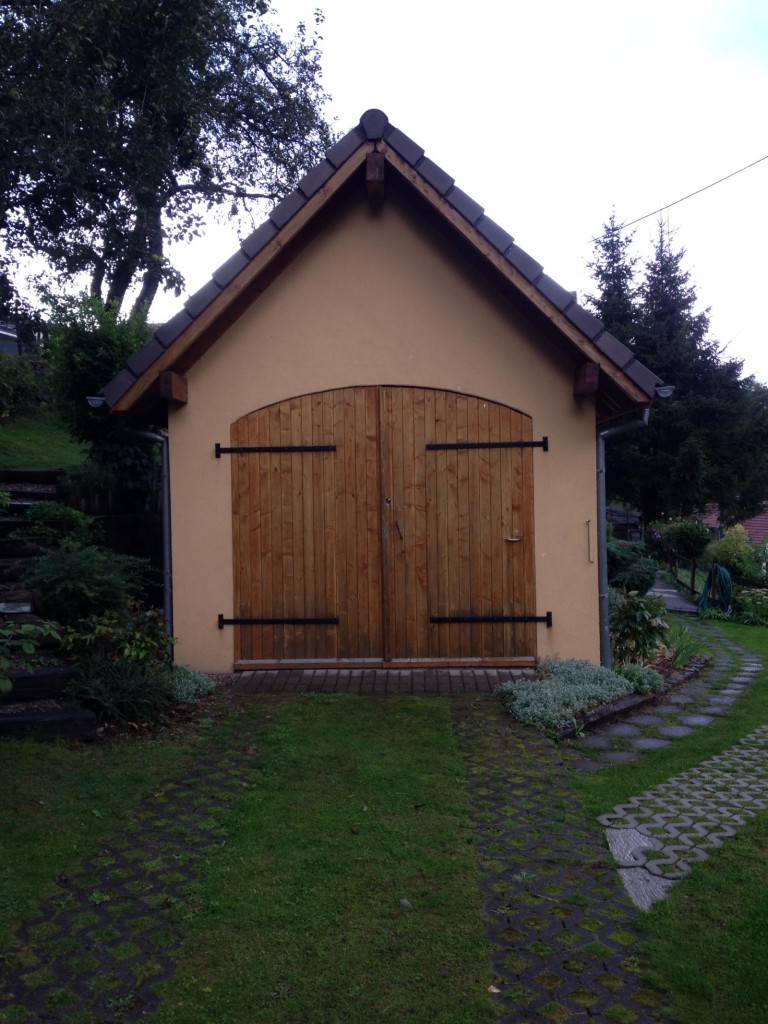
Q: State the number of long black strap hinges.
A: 4